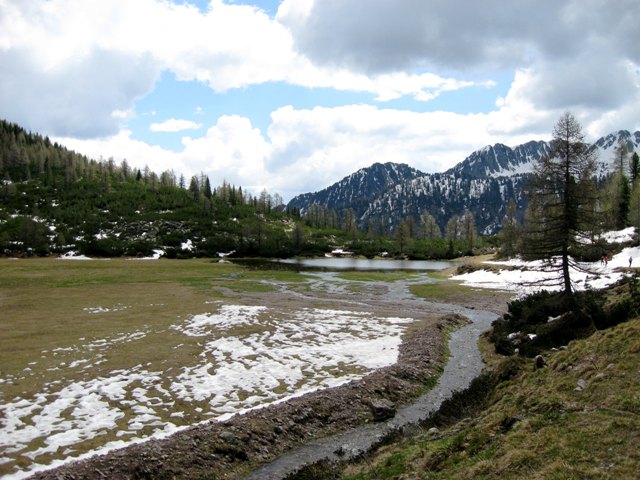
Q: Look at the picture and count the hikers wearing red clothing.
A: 2